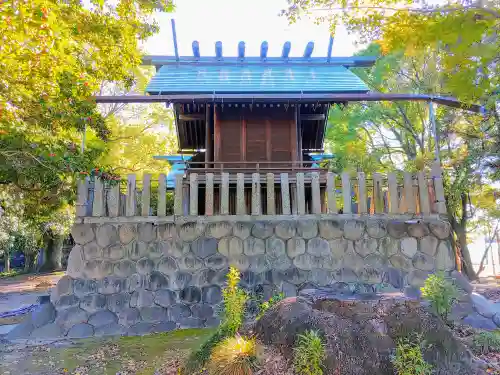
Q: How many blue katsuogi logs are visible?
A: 6